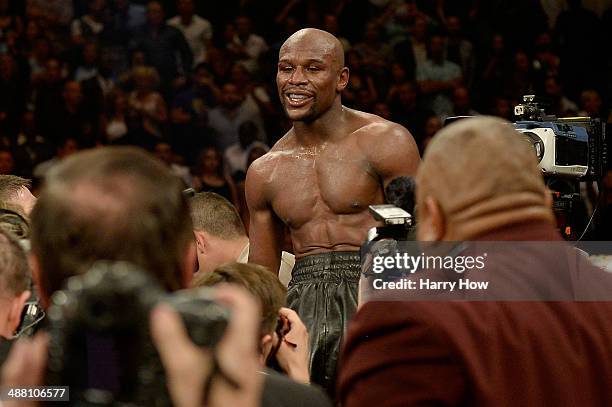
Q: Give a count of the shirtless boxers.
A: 1